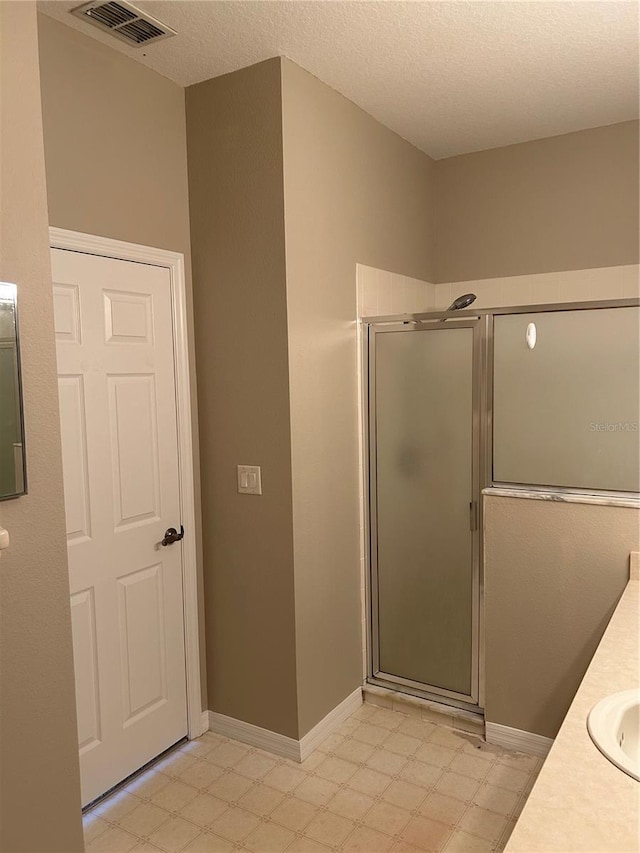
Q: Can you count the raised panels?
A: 6